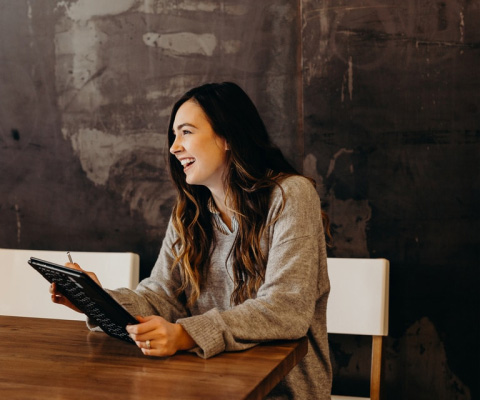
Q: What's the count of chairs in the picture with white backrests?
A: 2